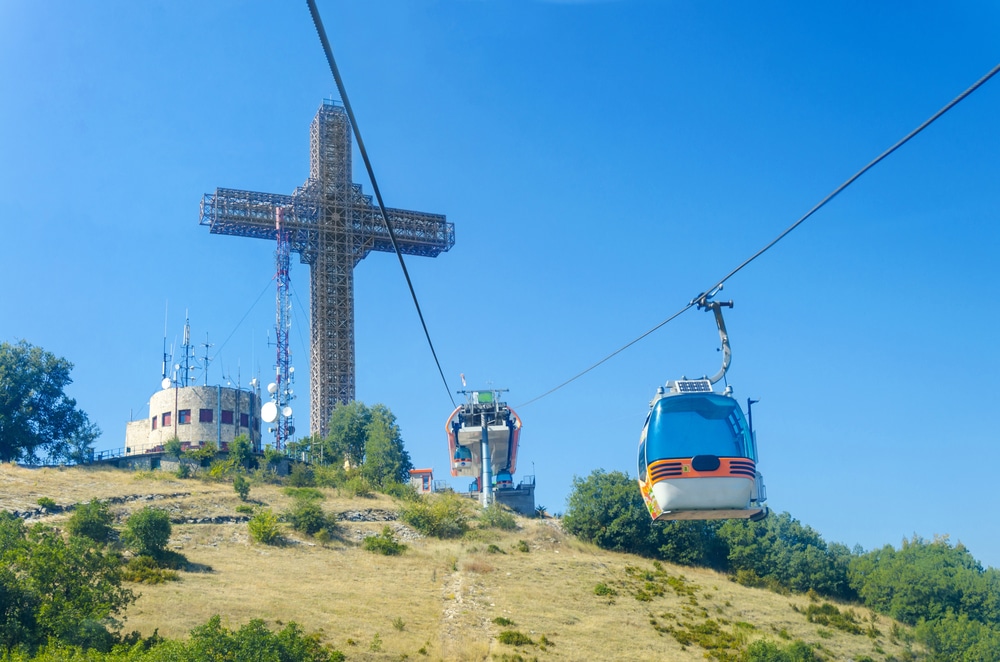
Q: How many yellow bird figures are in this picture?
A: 0